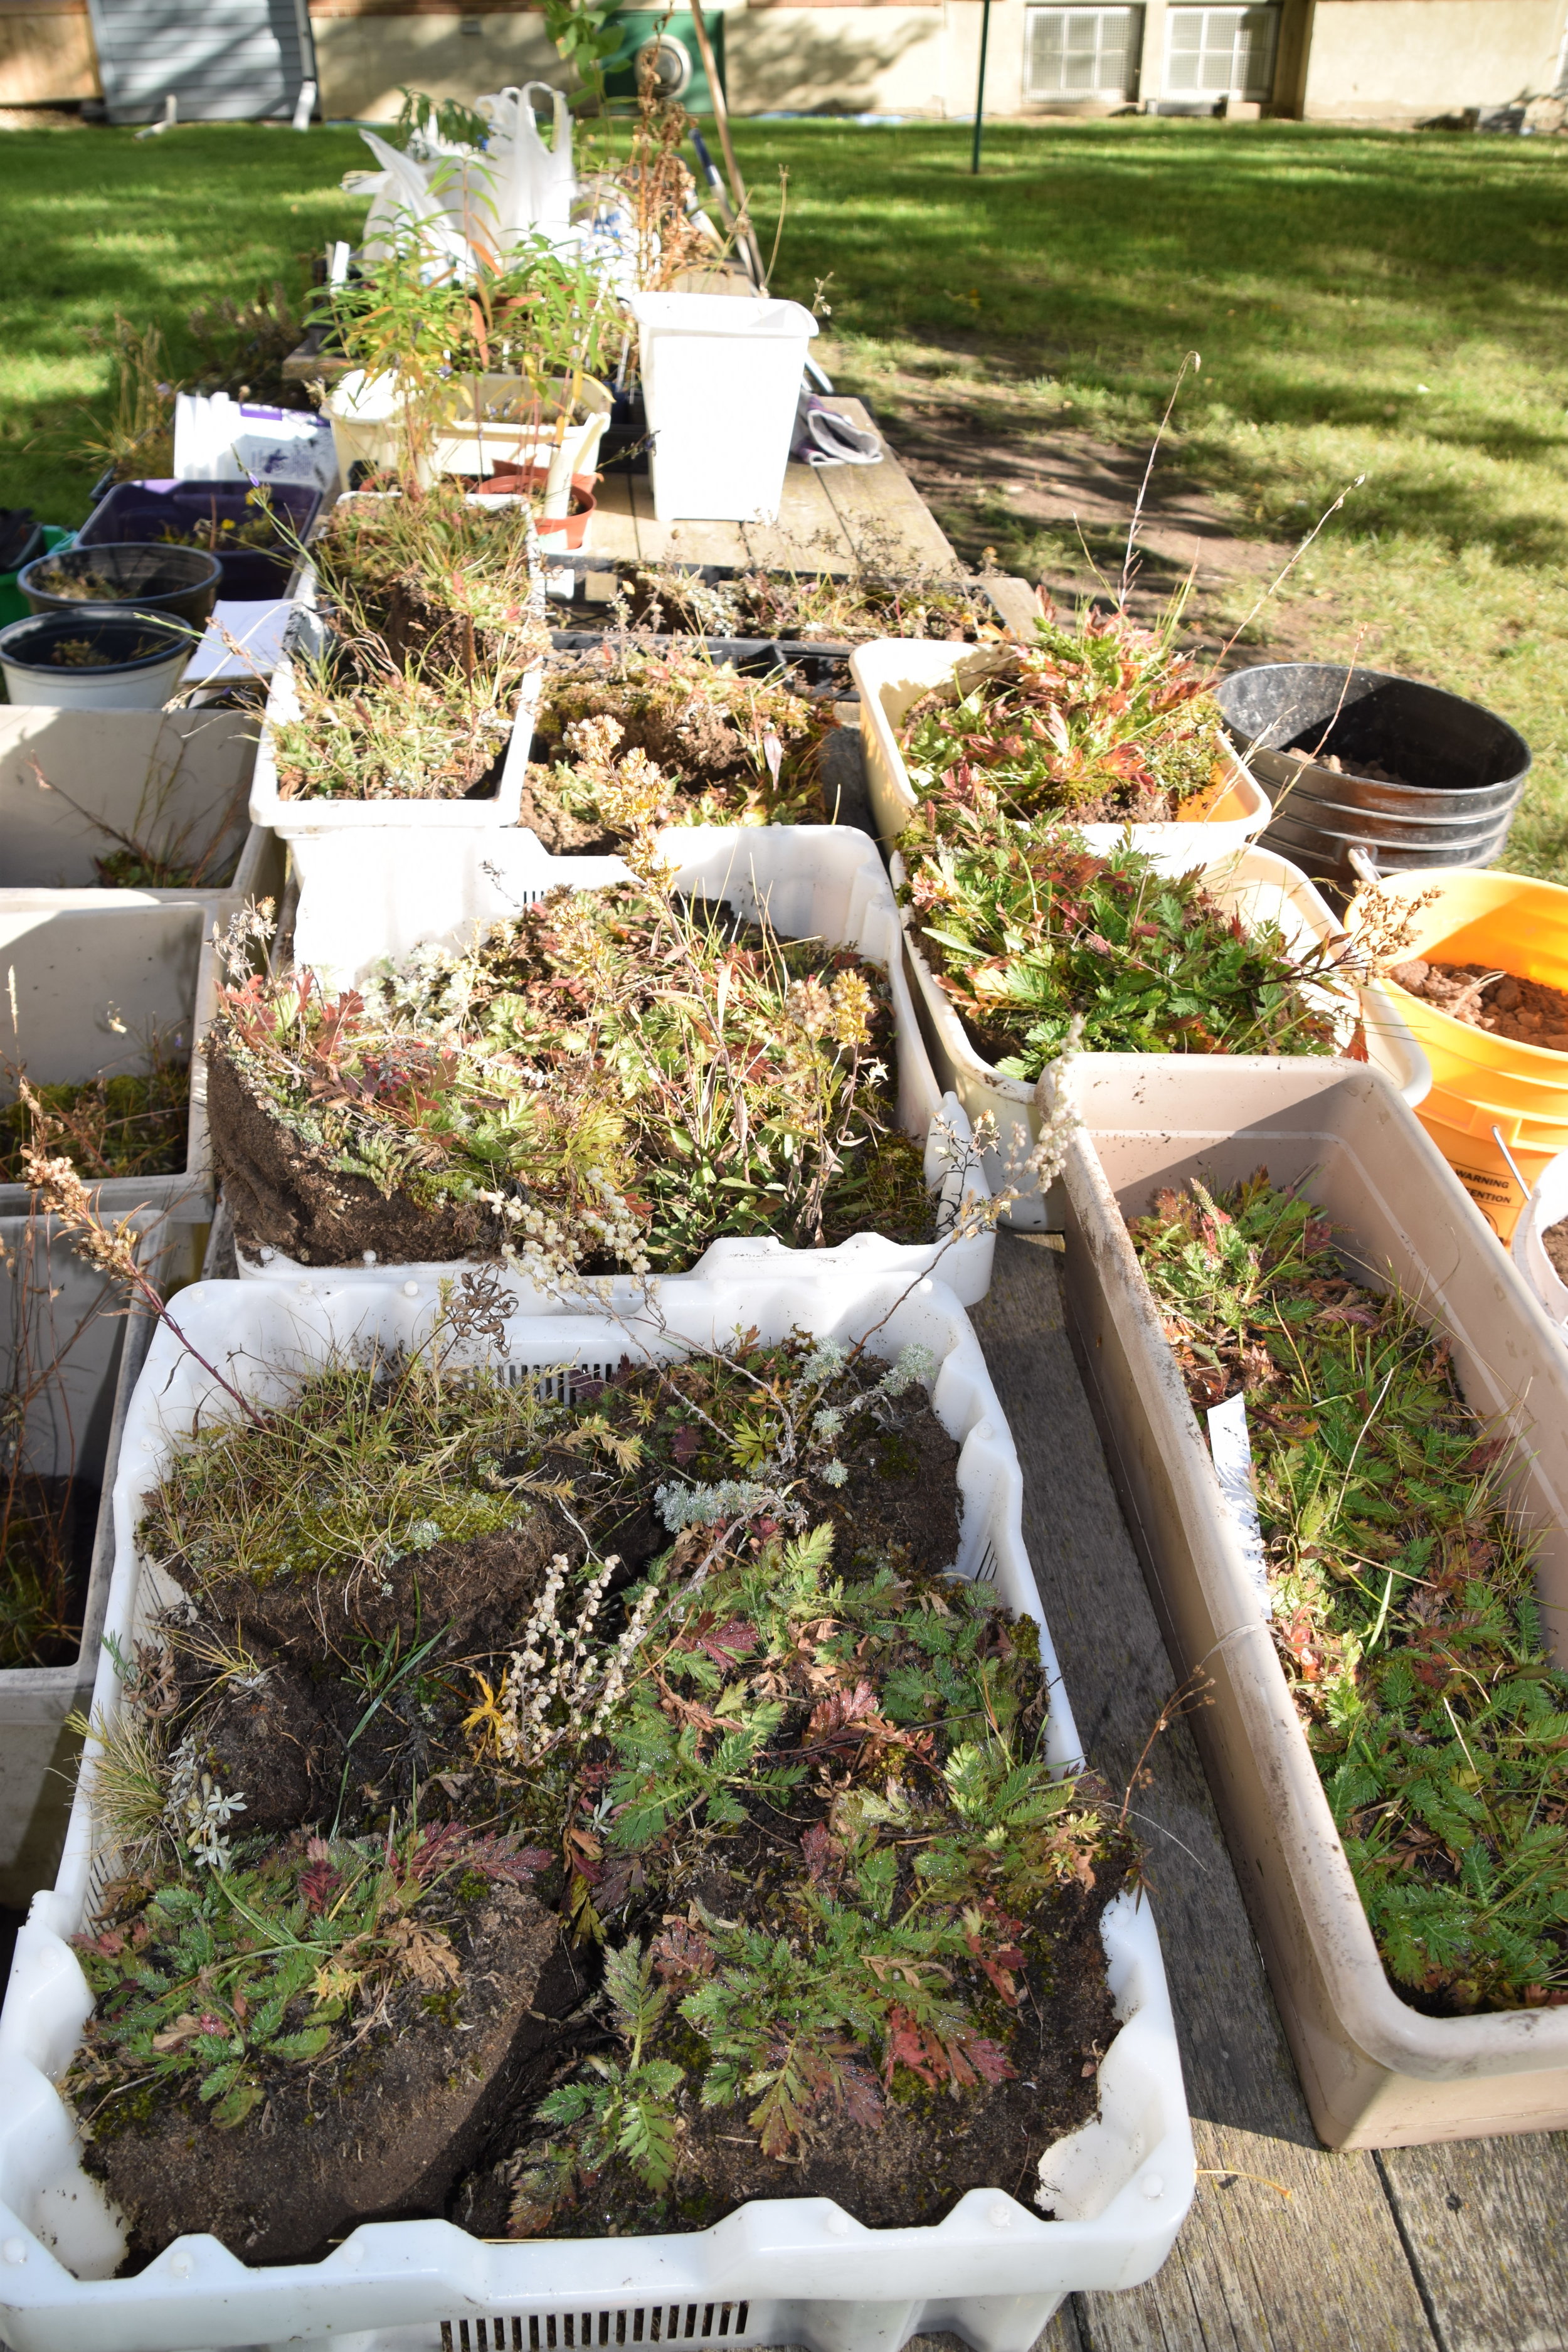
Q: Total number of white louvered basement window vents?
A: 2